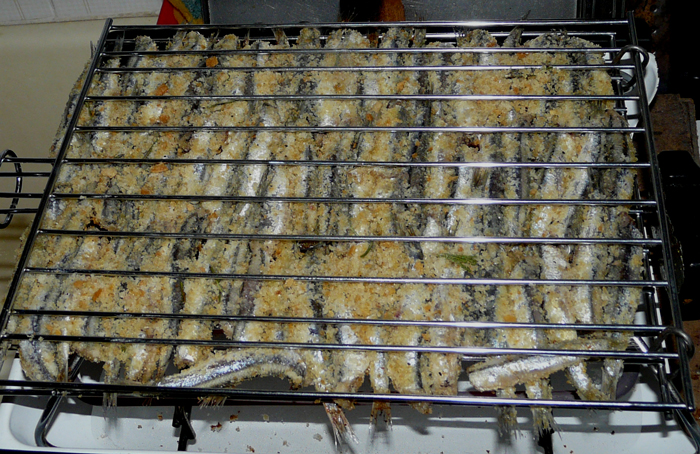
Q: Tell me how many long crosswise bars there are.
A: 12